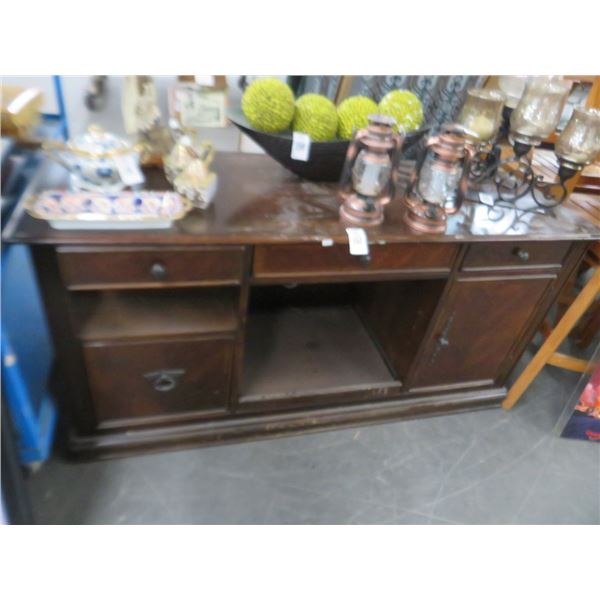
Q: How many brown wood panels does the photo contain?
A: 5